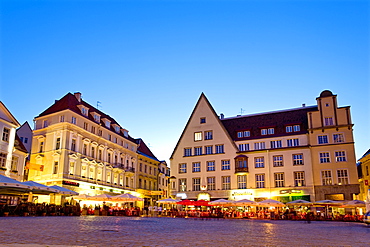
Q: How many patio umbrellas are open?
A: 15